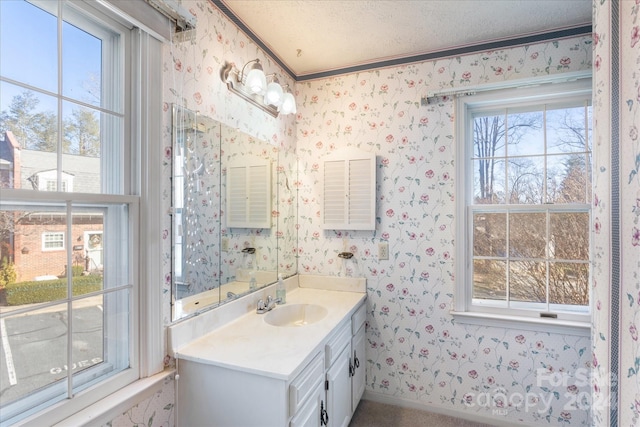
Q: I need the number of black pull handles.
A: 3